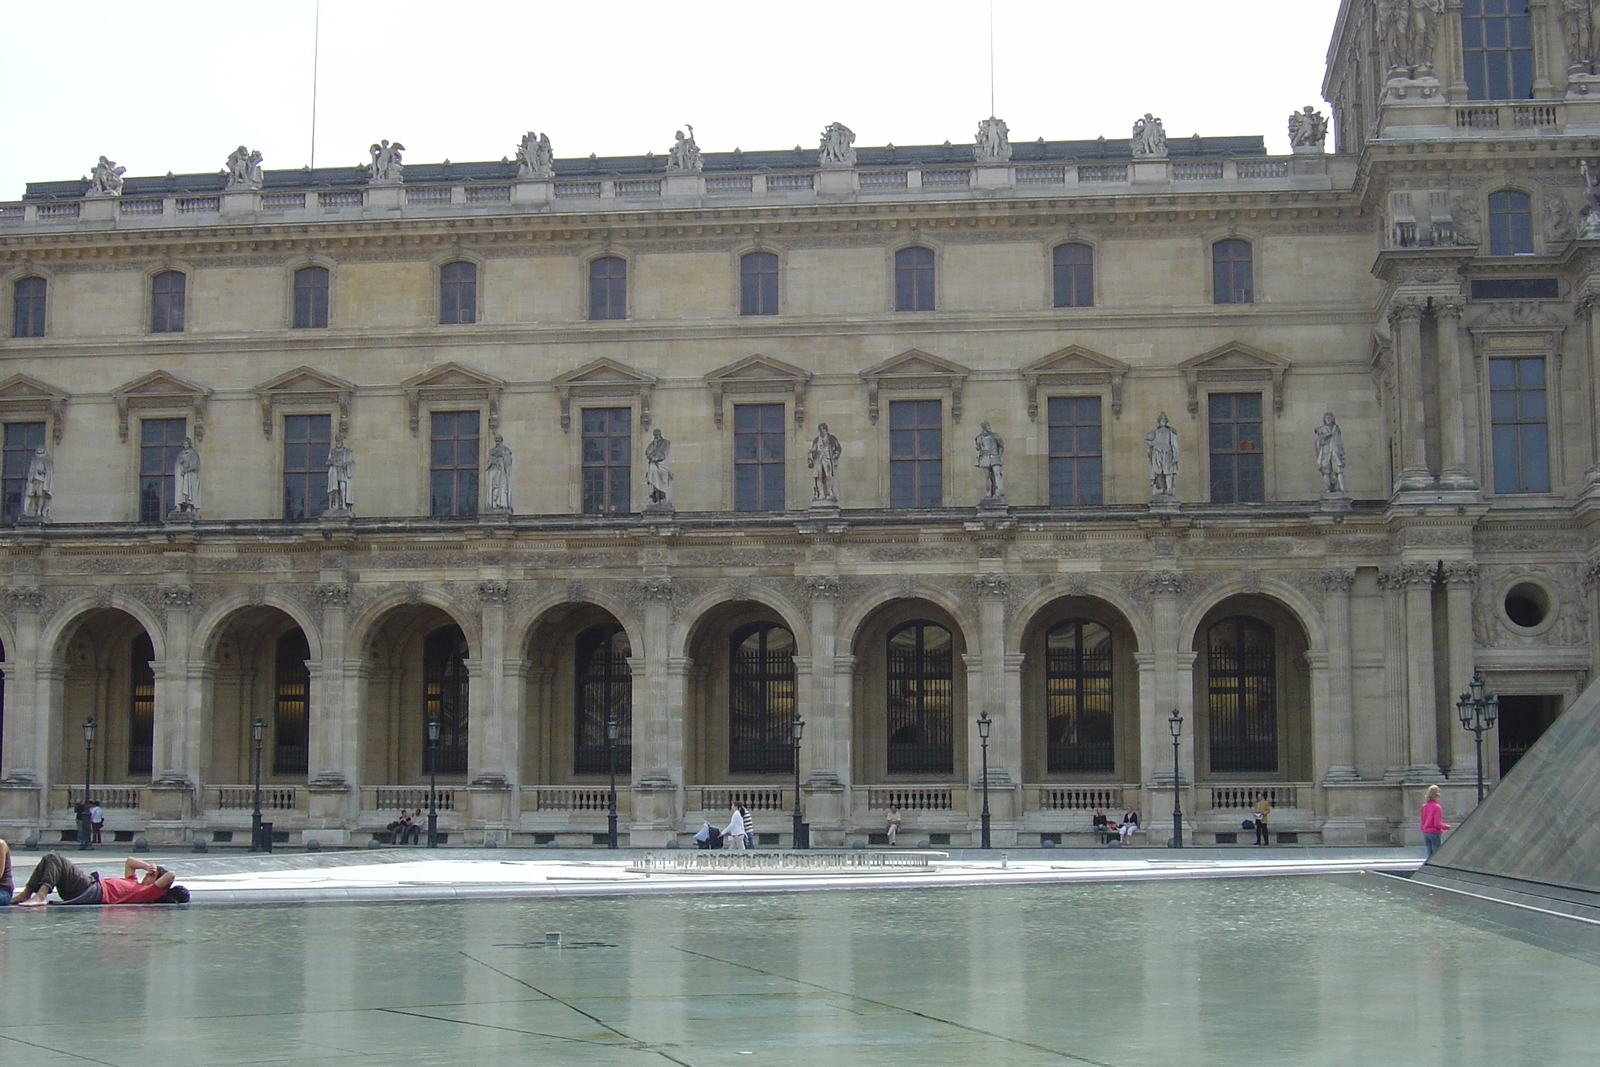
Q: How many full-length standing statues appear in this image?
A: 9